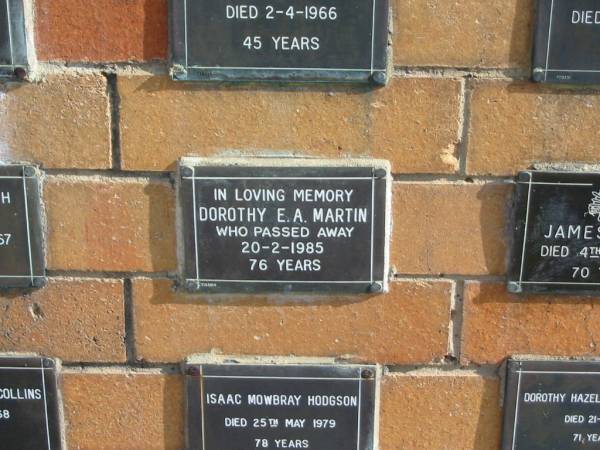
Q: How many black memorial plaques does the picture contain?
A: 9